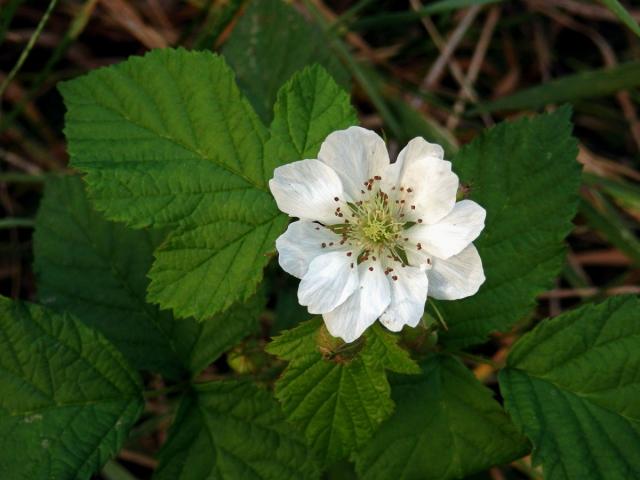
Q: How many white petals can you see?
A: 10